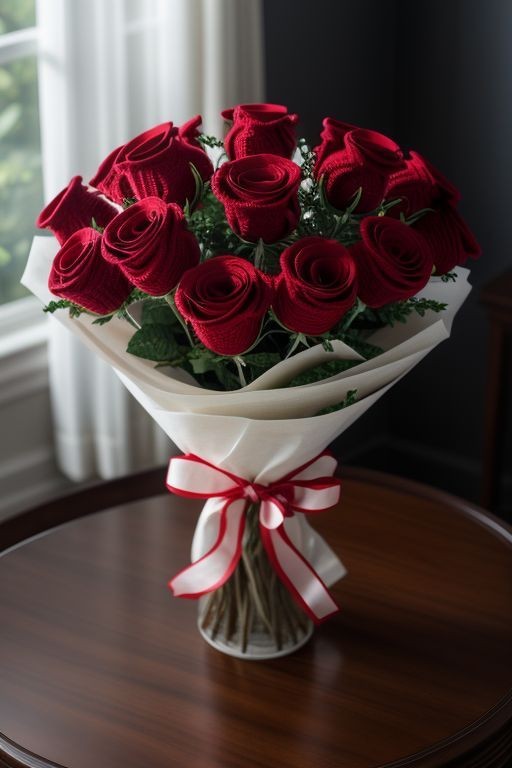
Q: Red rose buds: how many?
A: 12